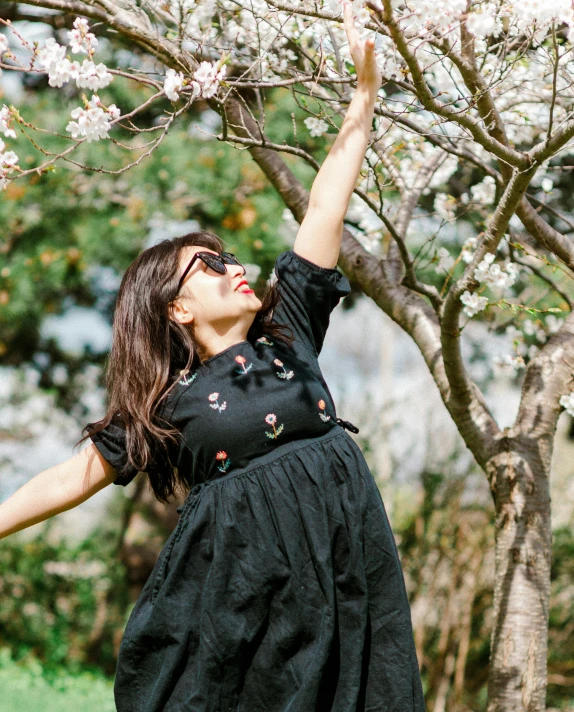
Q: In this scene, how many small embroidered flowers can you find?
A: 8